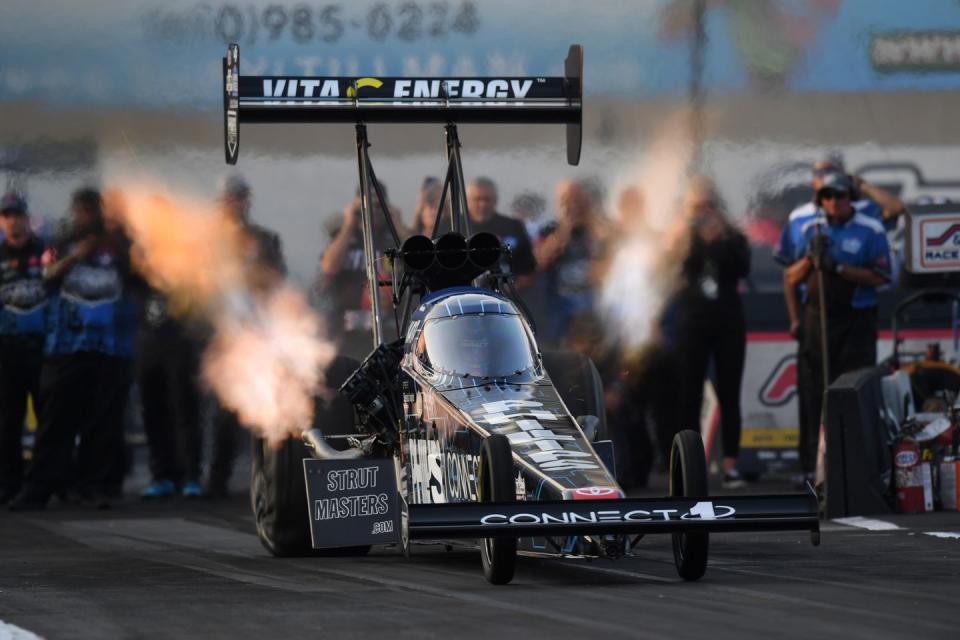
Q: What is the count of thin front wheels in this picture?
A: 2